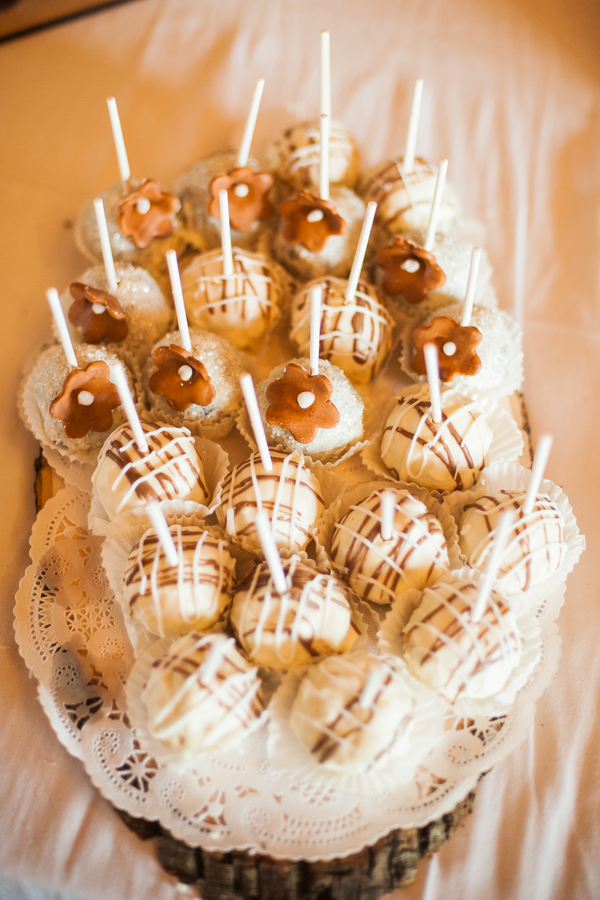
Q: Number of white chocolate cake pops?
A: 14